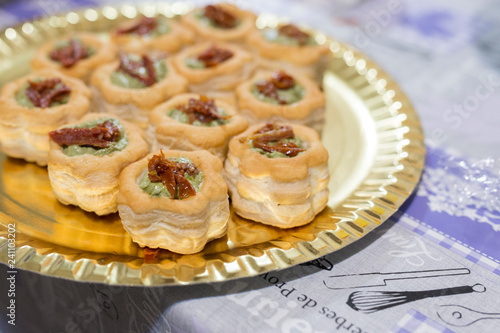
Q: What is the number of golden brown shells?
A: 12